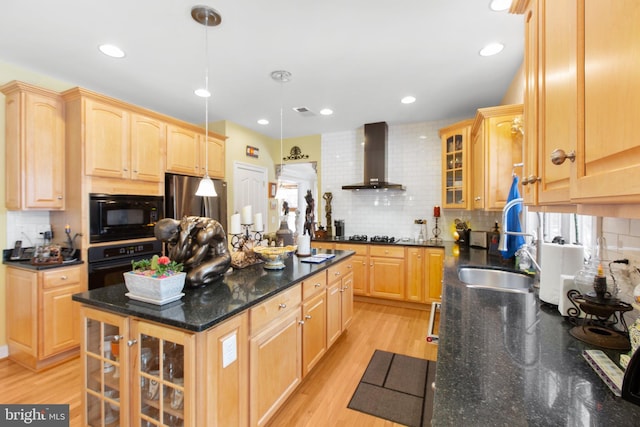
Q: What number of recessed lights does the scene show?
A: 7